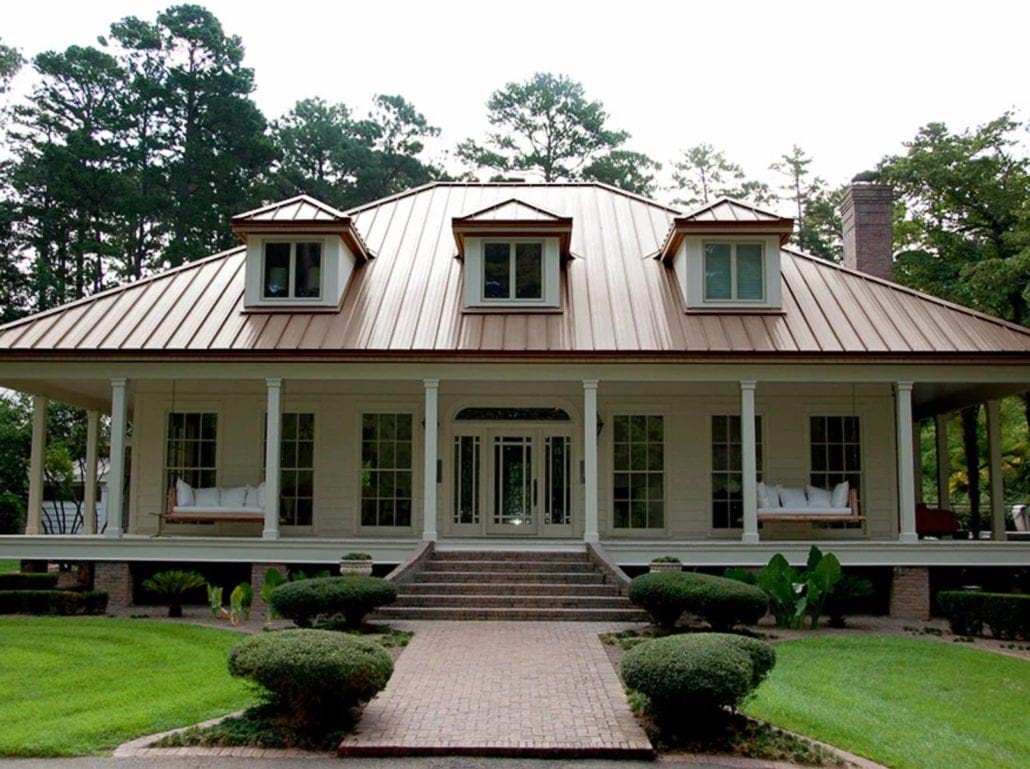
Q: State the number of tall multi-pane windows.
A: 6